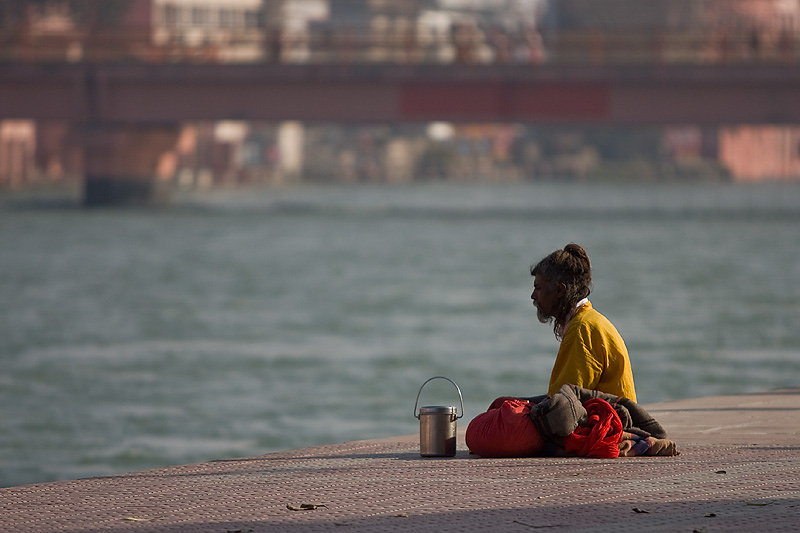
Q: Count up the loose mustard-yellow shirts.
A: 1